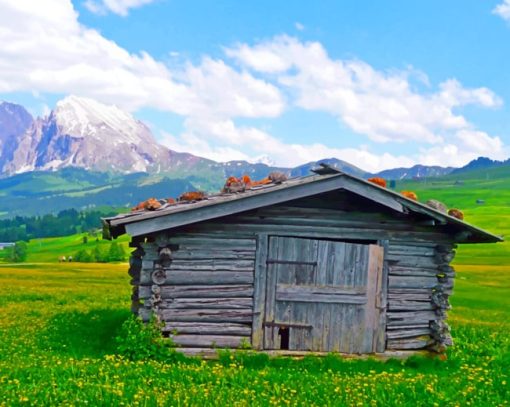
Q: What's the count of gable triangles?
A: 1